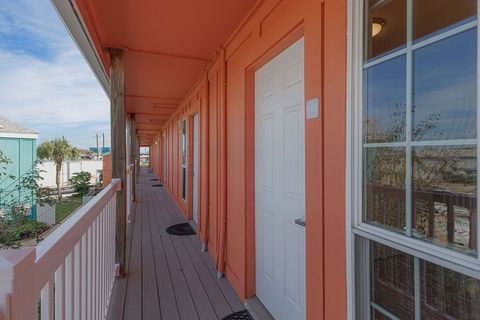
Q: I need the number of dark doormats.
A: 4